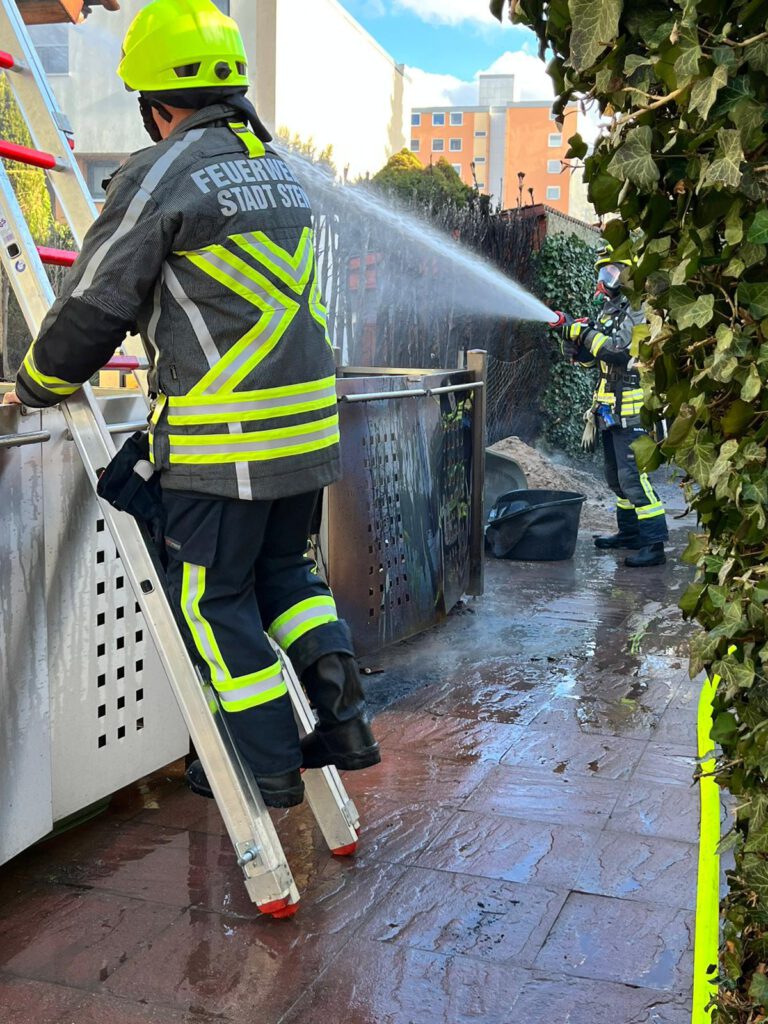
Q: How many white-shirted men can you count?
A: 0